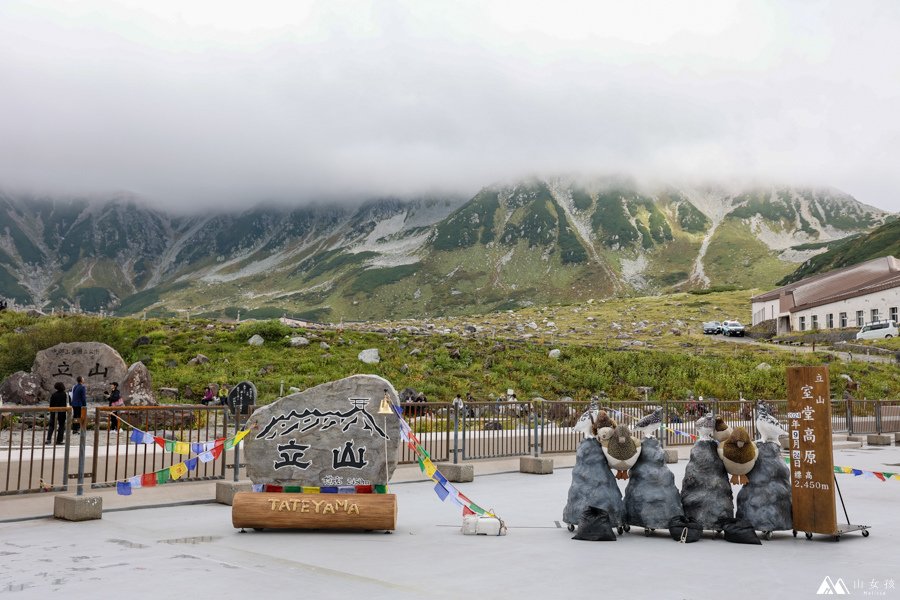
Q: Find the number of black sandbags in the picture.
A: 3